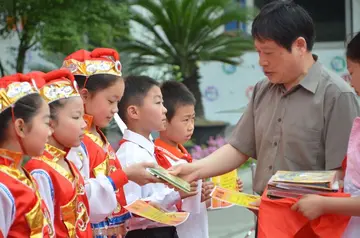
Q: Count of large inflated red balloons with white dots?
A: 0